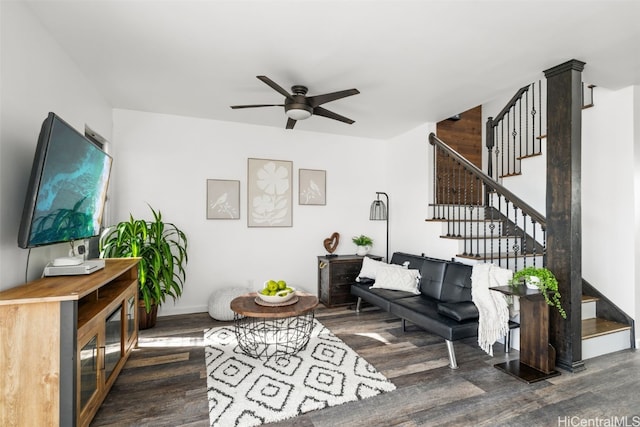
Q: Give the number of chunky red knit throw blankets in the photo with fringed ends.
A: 0